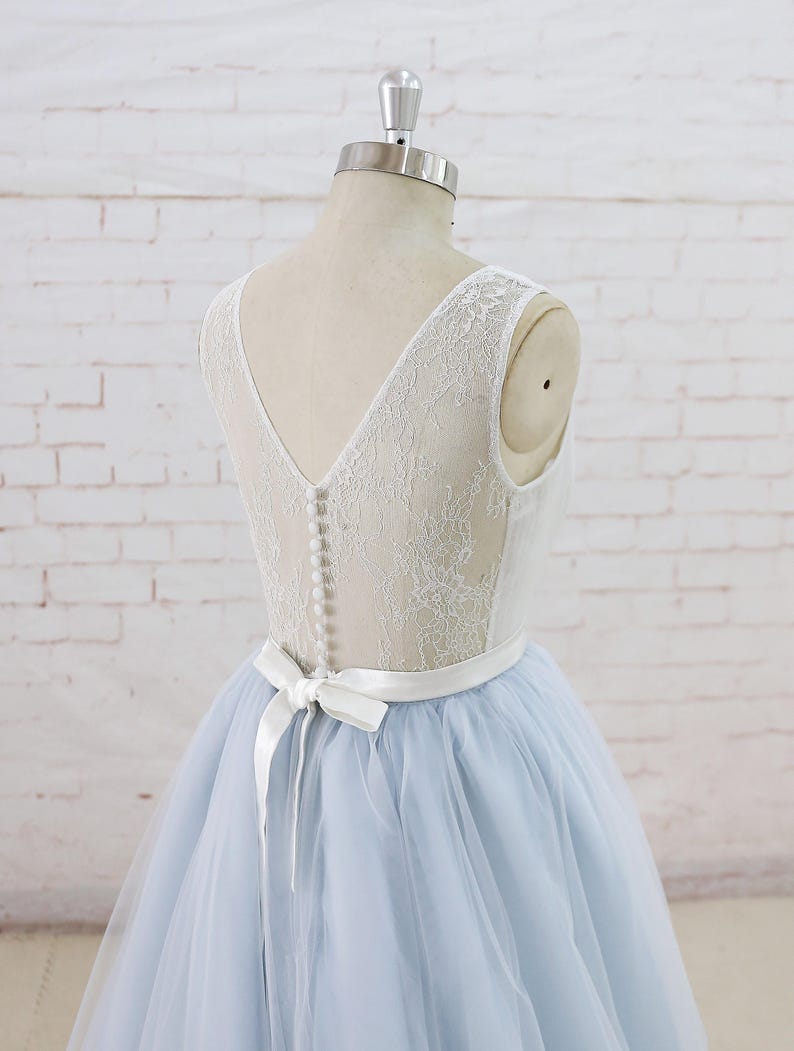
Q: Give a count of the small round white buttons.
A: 12